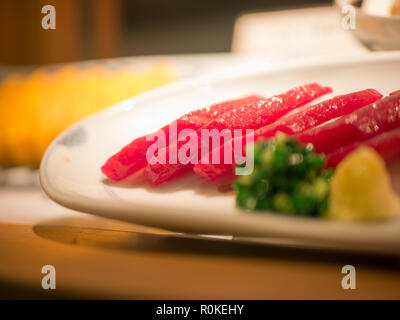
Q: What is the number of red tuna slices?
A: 5